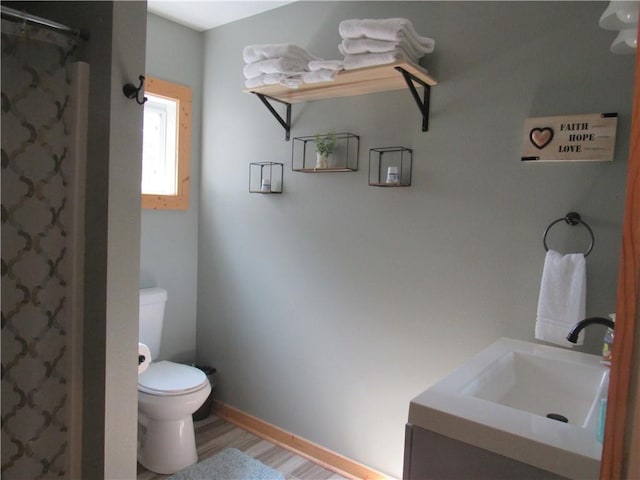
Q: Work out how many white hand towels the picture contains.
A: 1